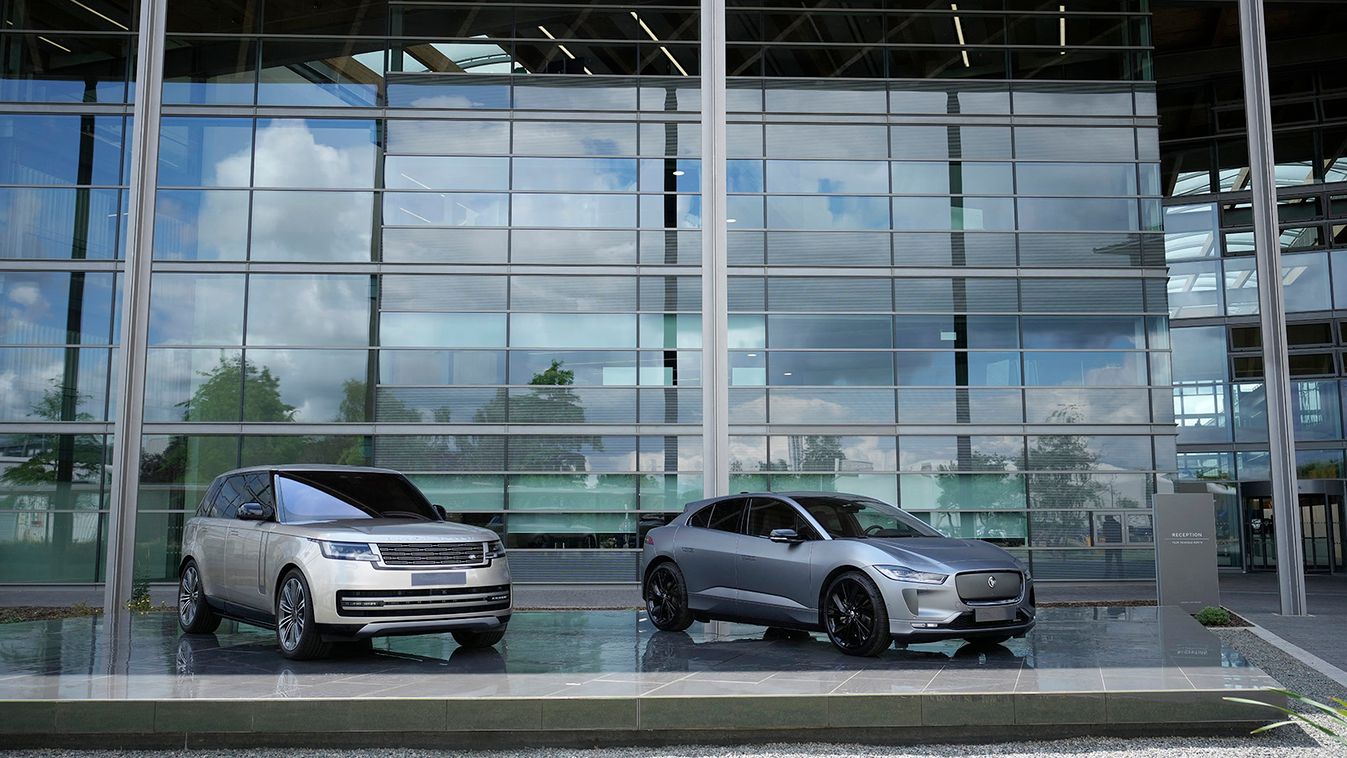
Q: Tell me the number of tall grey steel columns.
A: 3